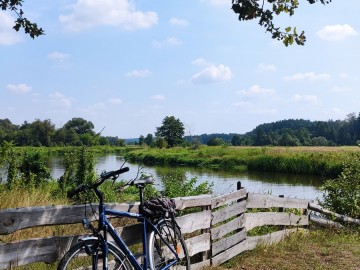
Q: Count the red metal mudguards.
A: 0